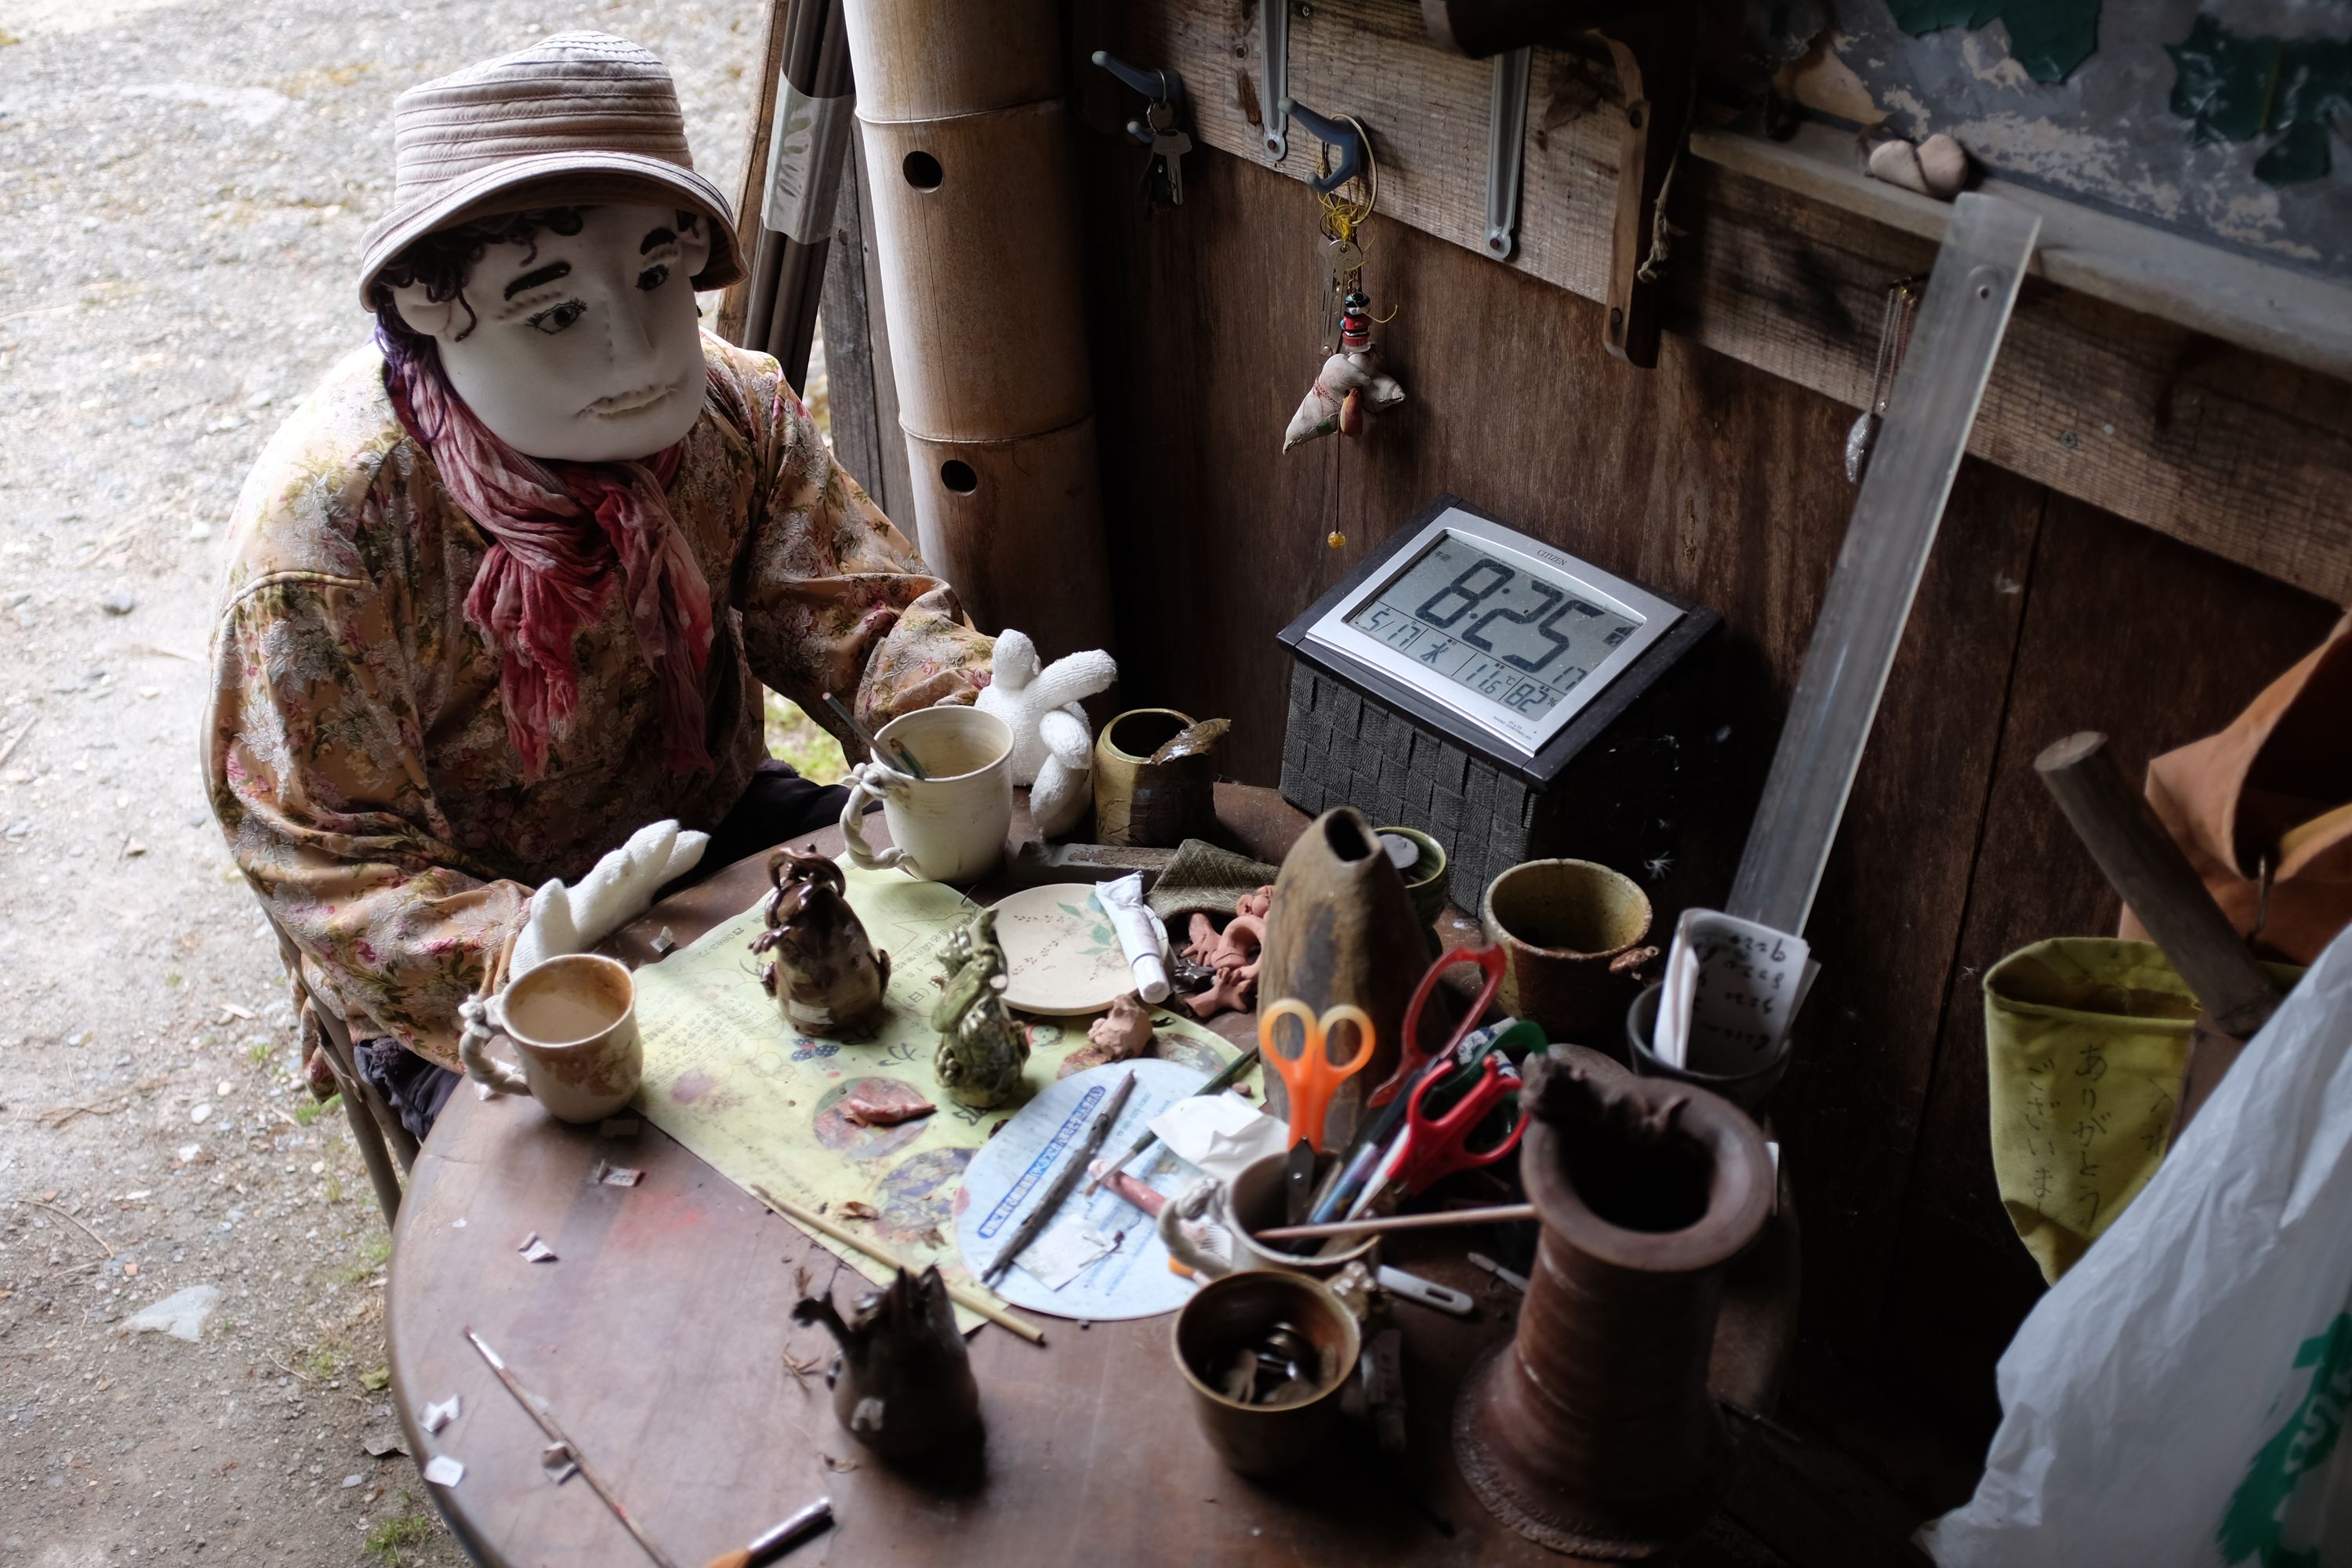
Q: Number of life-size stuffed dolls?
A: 1